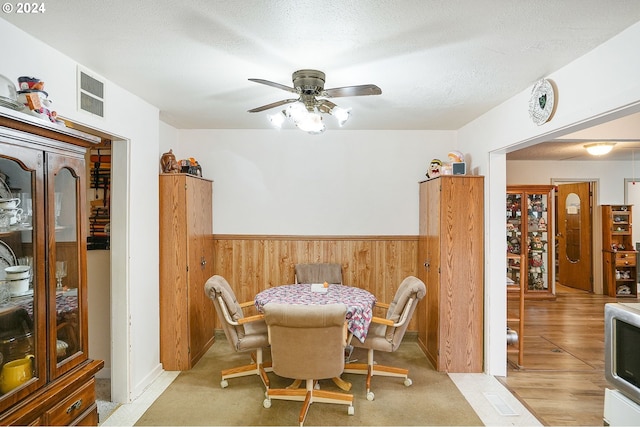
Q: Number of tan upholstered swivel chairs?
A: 4